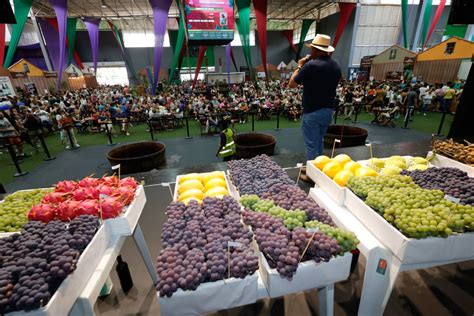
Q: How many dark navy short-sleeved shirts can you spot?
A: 1